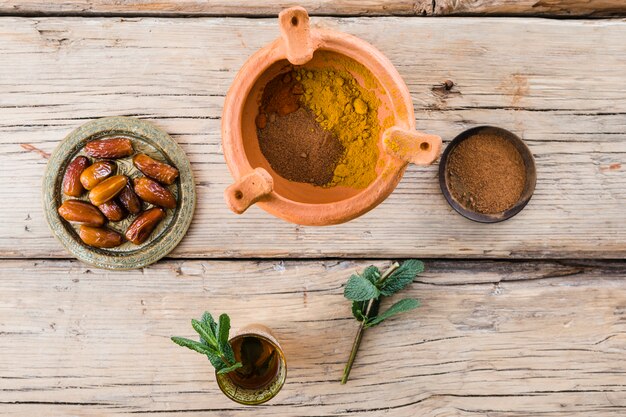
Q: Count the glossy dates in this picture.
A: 11